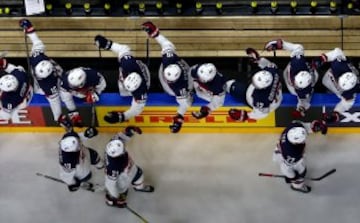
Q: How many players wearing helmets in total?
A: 12